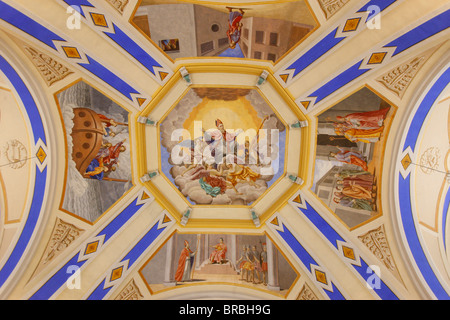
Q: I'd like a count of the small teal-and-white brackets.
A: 8